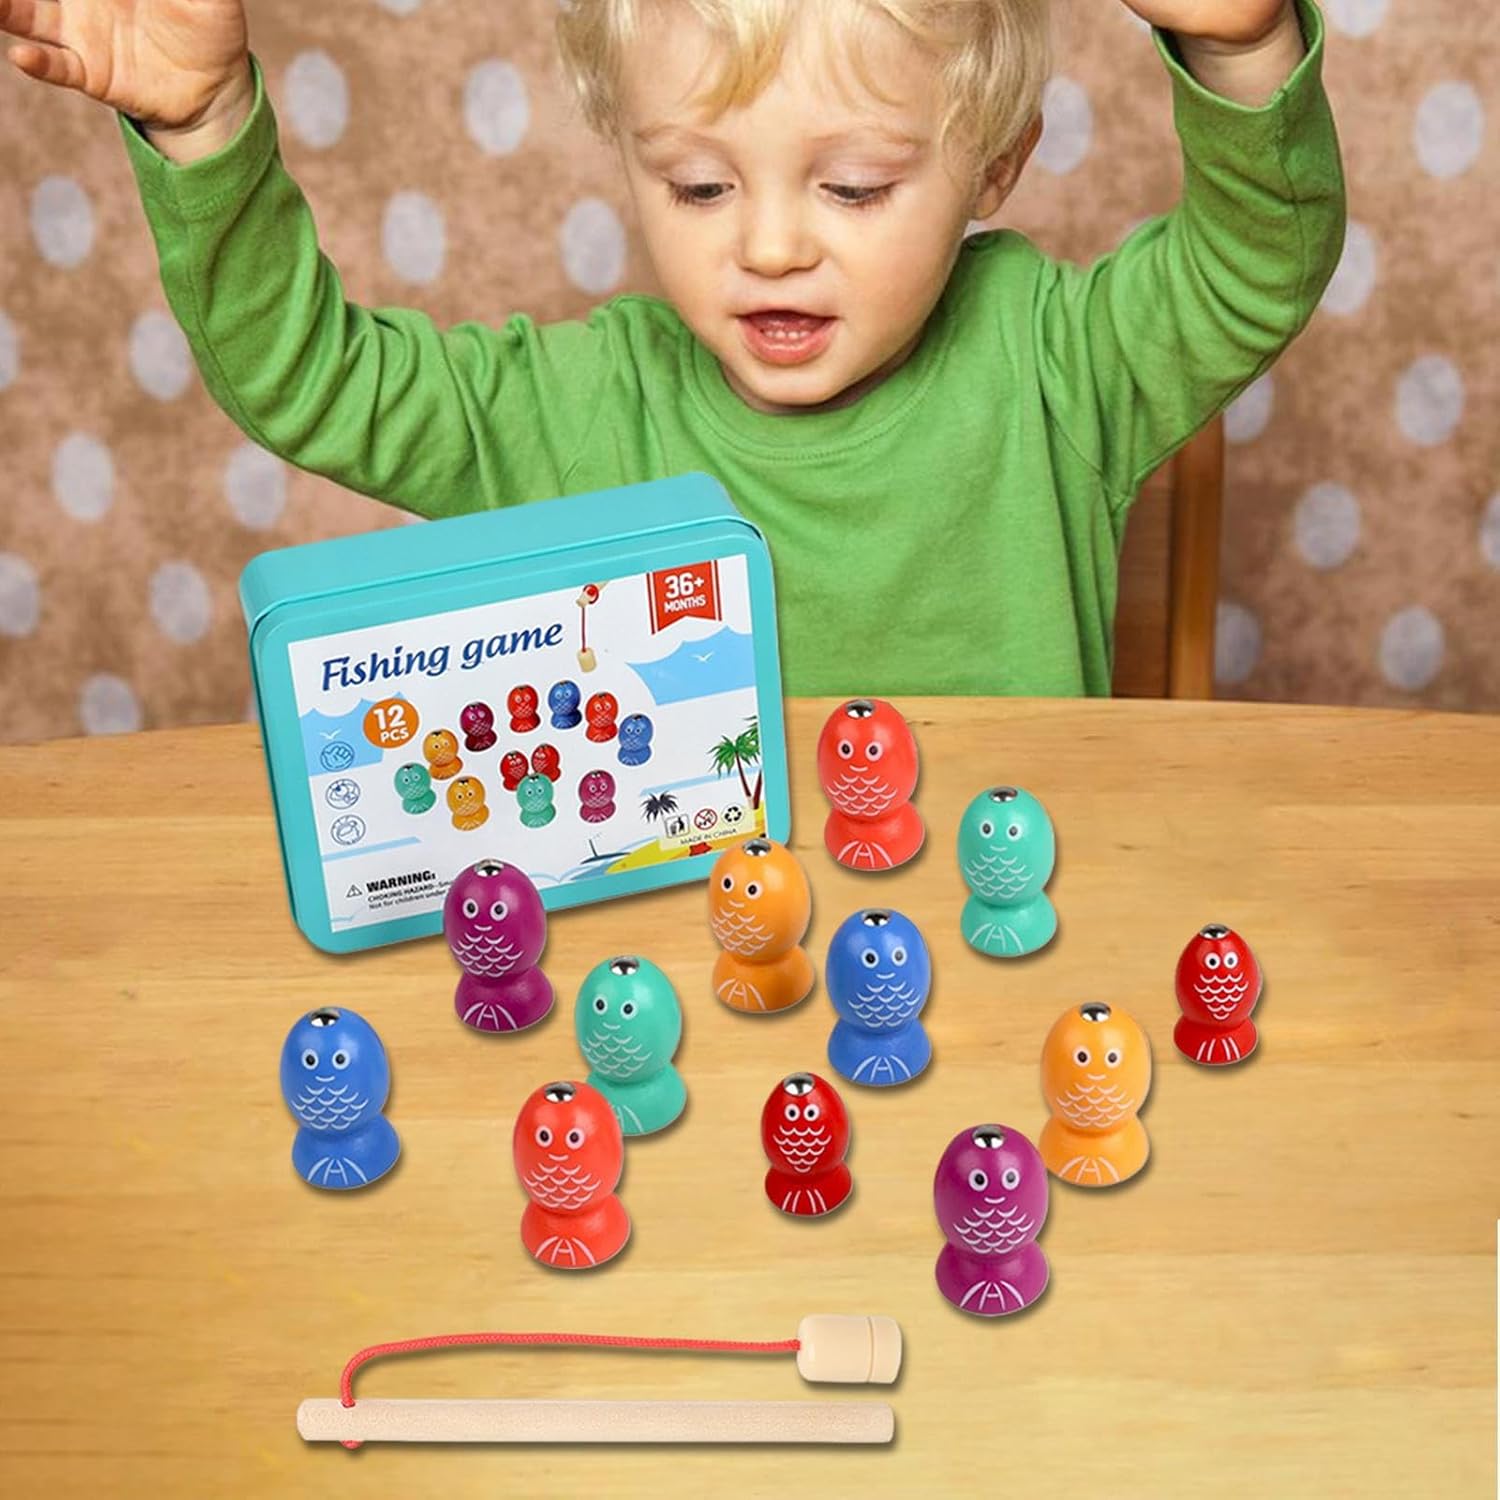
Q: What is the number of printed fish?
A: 12